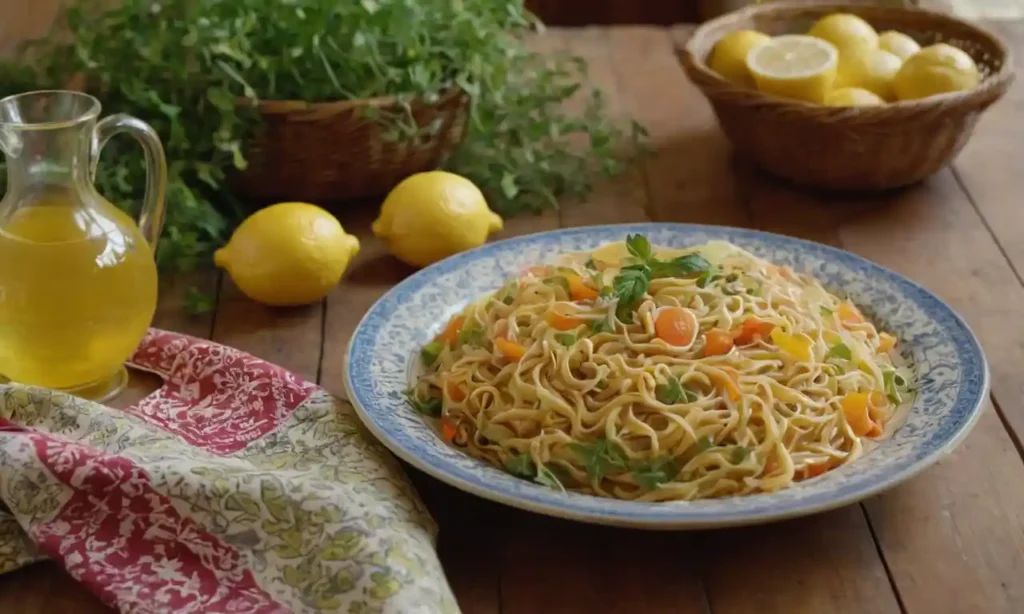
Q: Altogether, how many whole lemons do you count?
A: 8